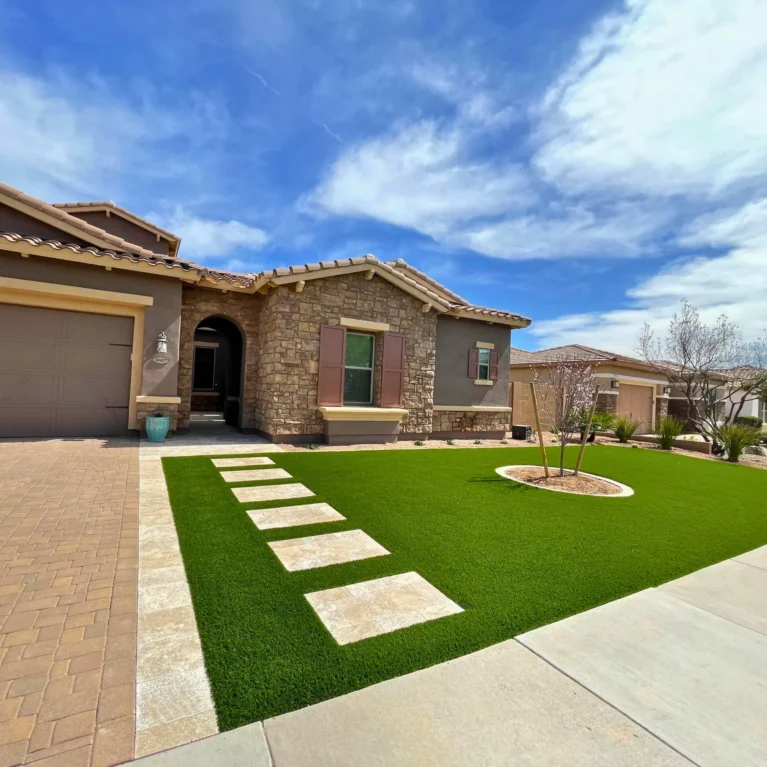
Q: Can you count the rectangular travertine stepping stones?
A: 6